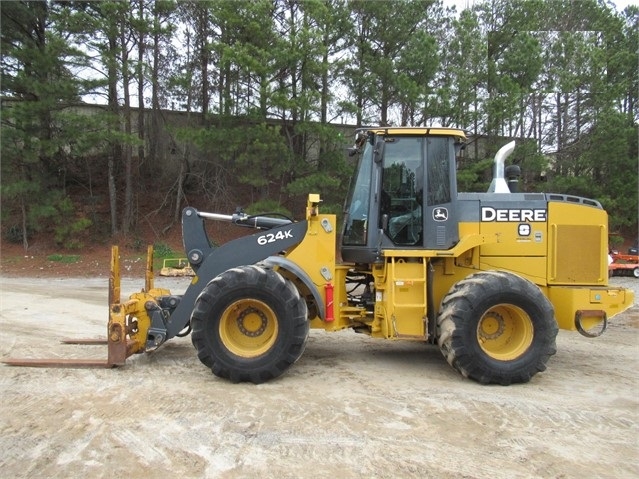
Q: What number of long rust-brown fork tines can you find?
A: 2